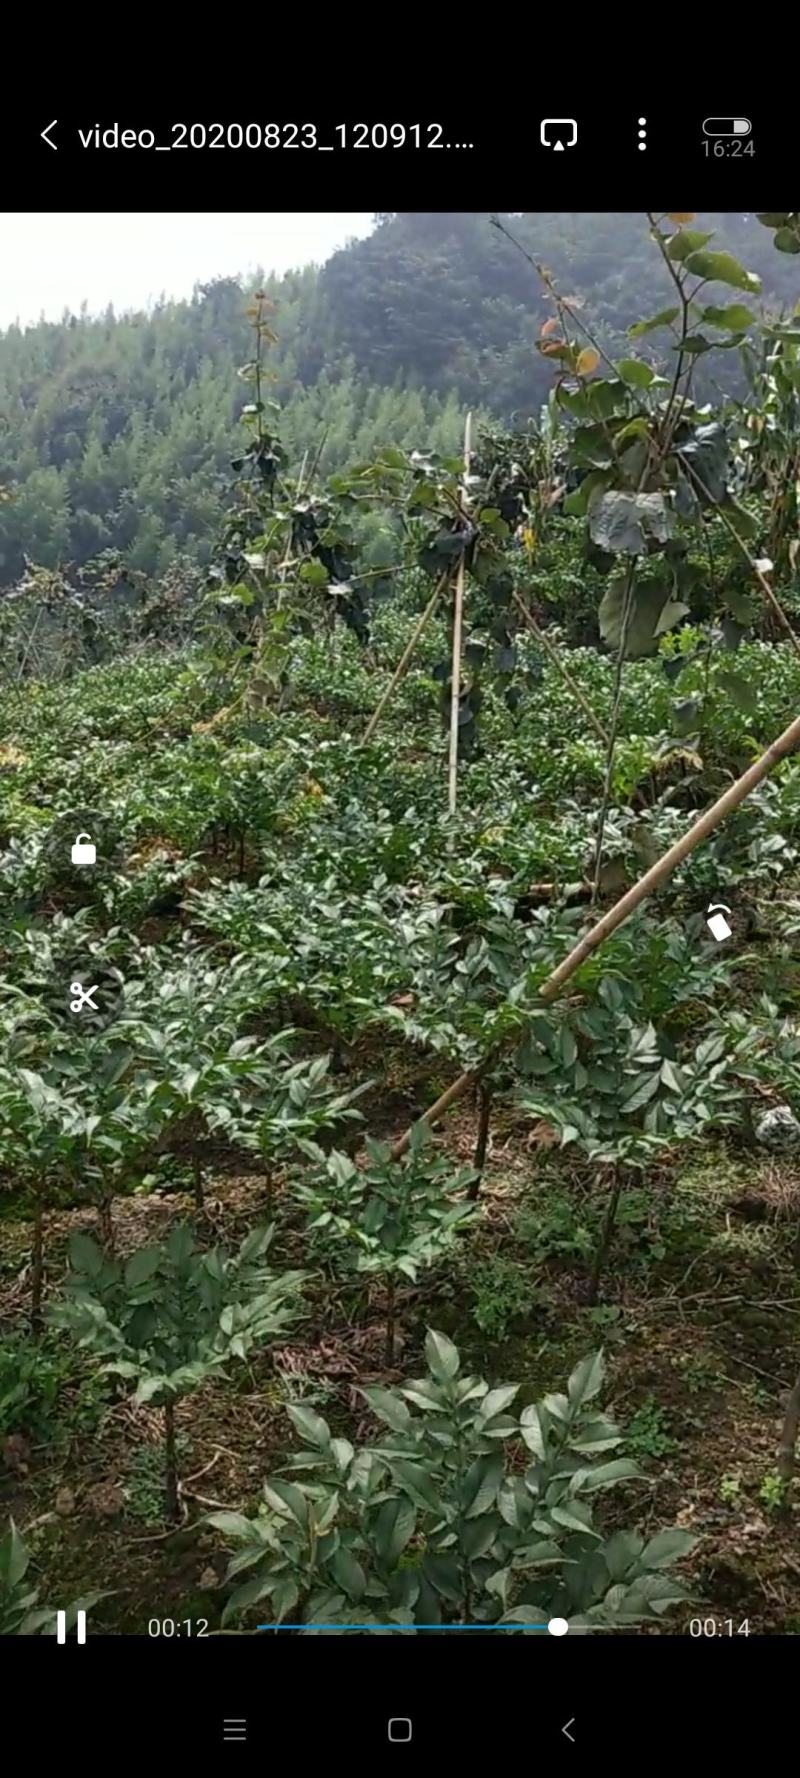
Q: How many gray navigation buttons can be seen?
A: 3